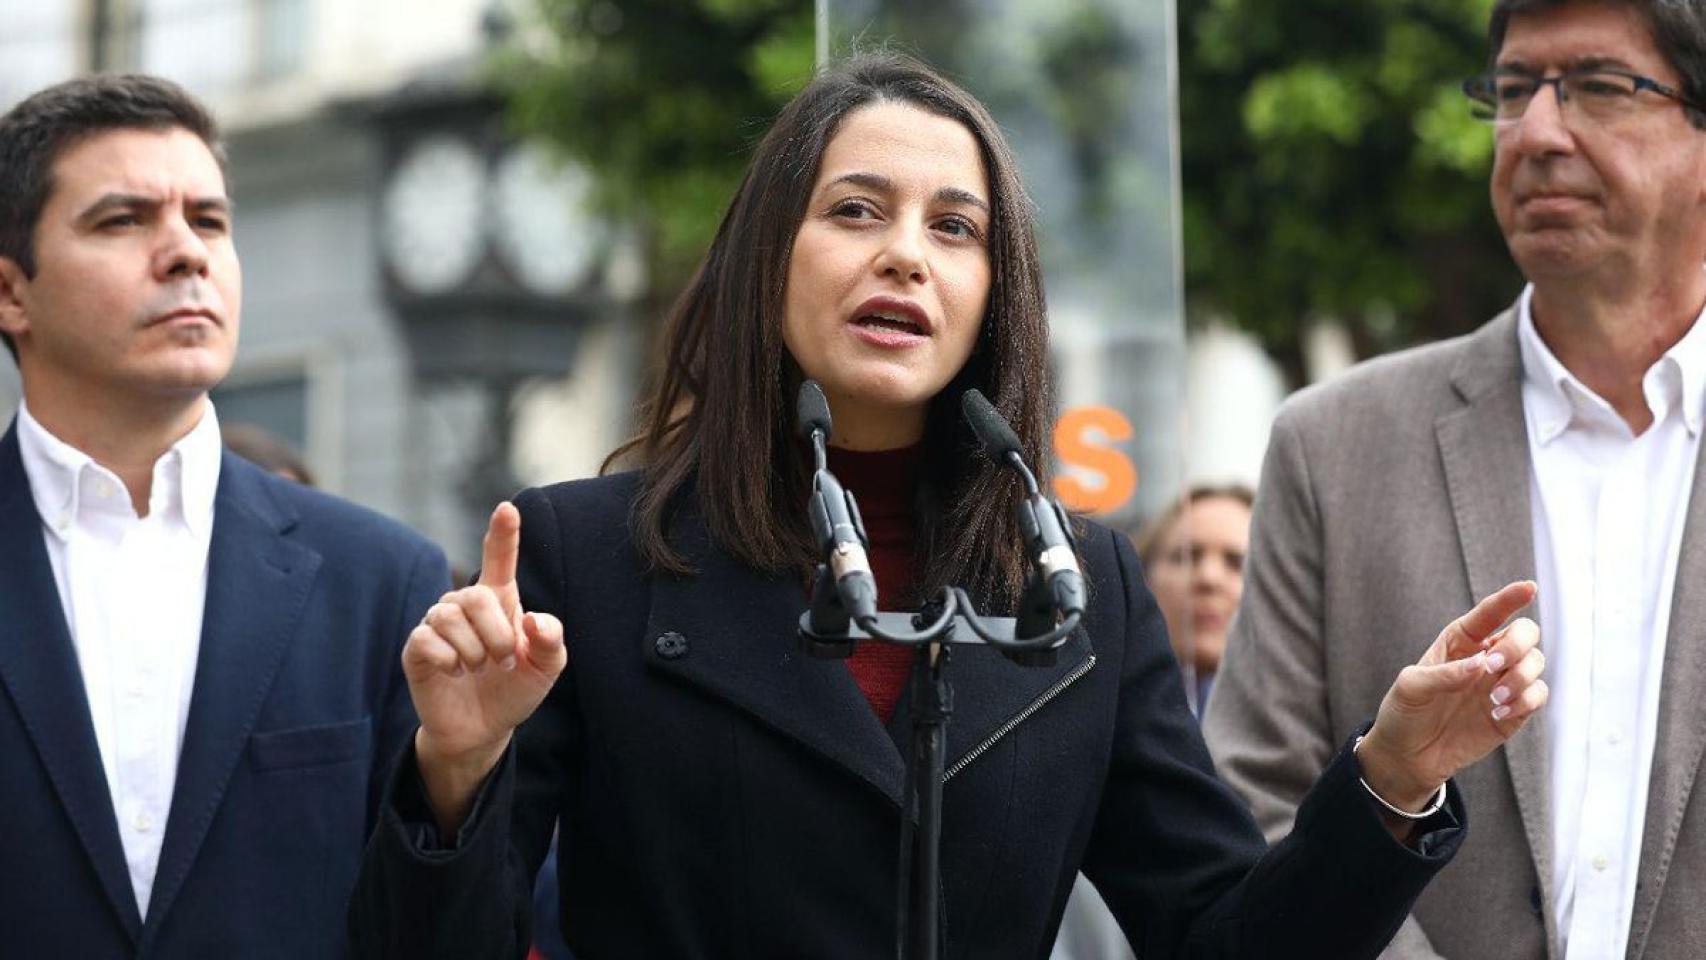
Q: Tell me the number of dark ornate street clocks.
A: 1